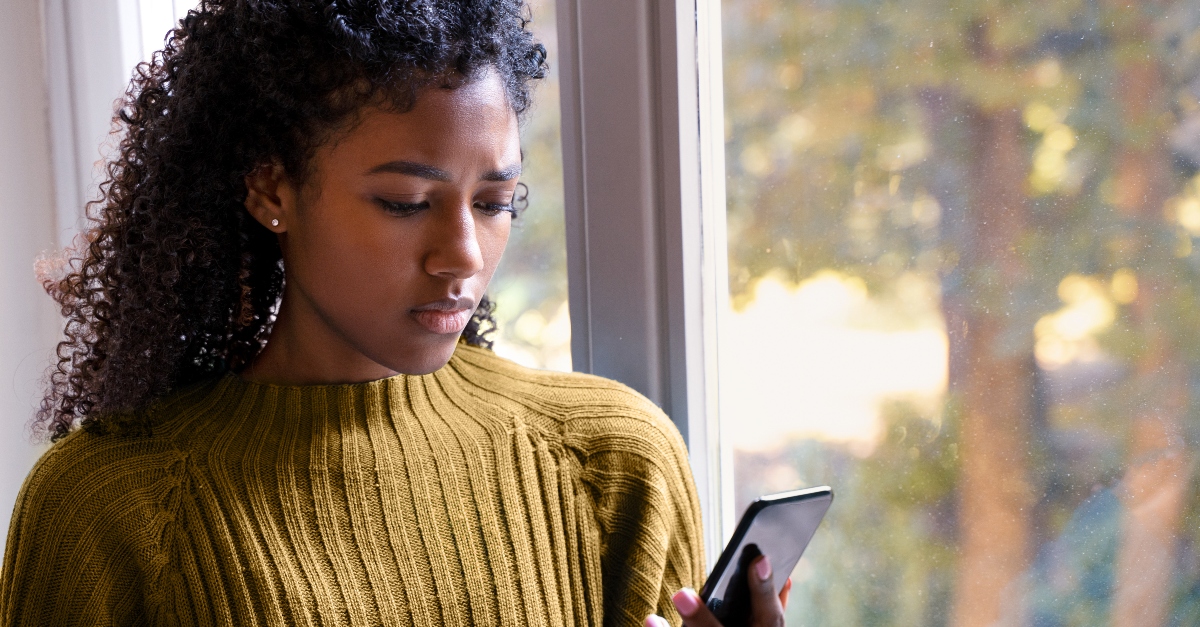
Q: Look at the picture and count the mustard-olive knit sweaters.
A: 1